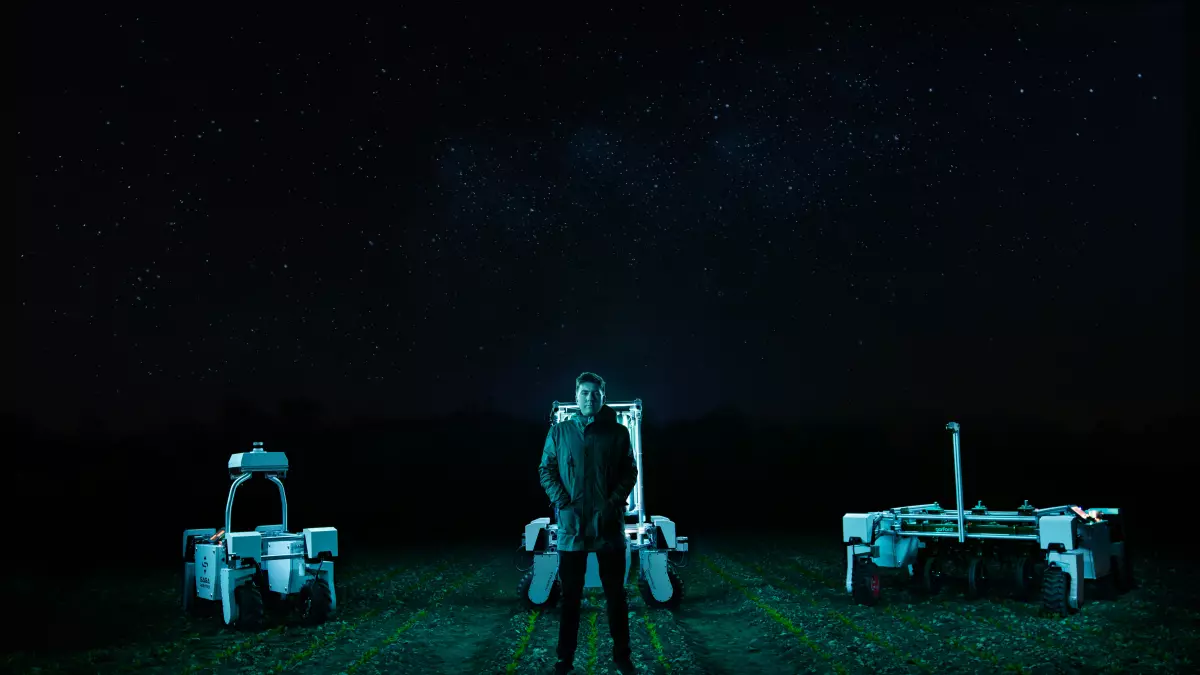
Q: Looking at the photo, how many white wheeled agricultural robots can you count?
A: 3